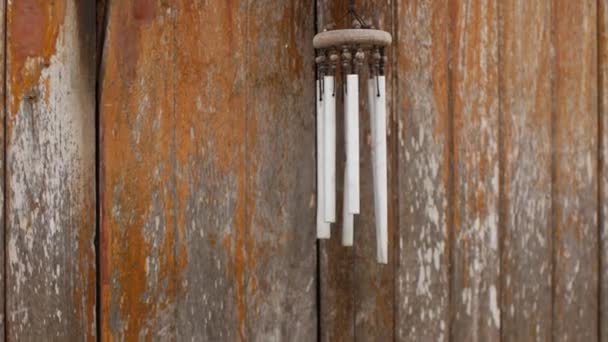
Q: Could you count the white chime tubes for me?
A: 6